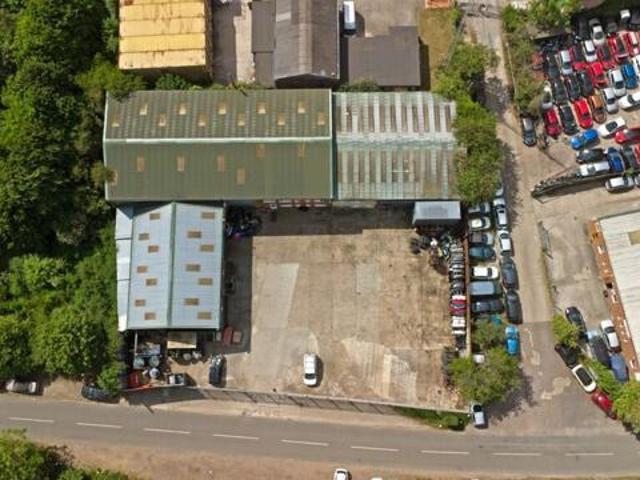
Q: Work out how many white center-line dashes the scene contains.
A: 9